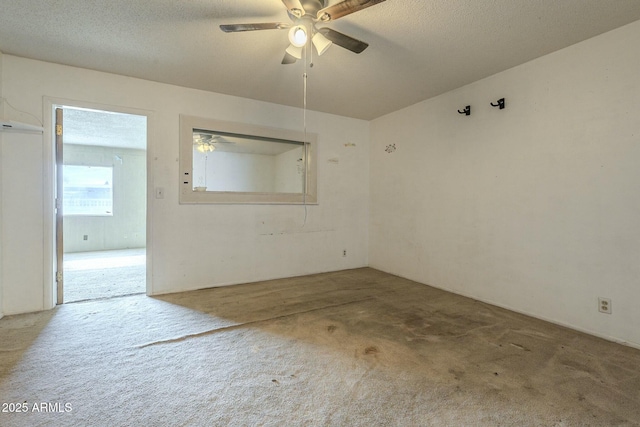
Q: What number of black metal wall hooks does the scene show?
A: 2